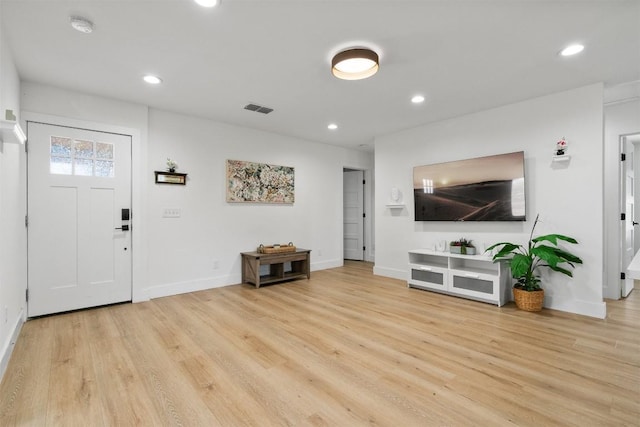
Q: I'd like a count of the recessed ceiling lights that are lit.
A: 5